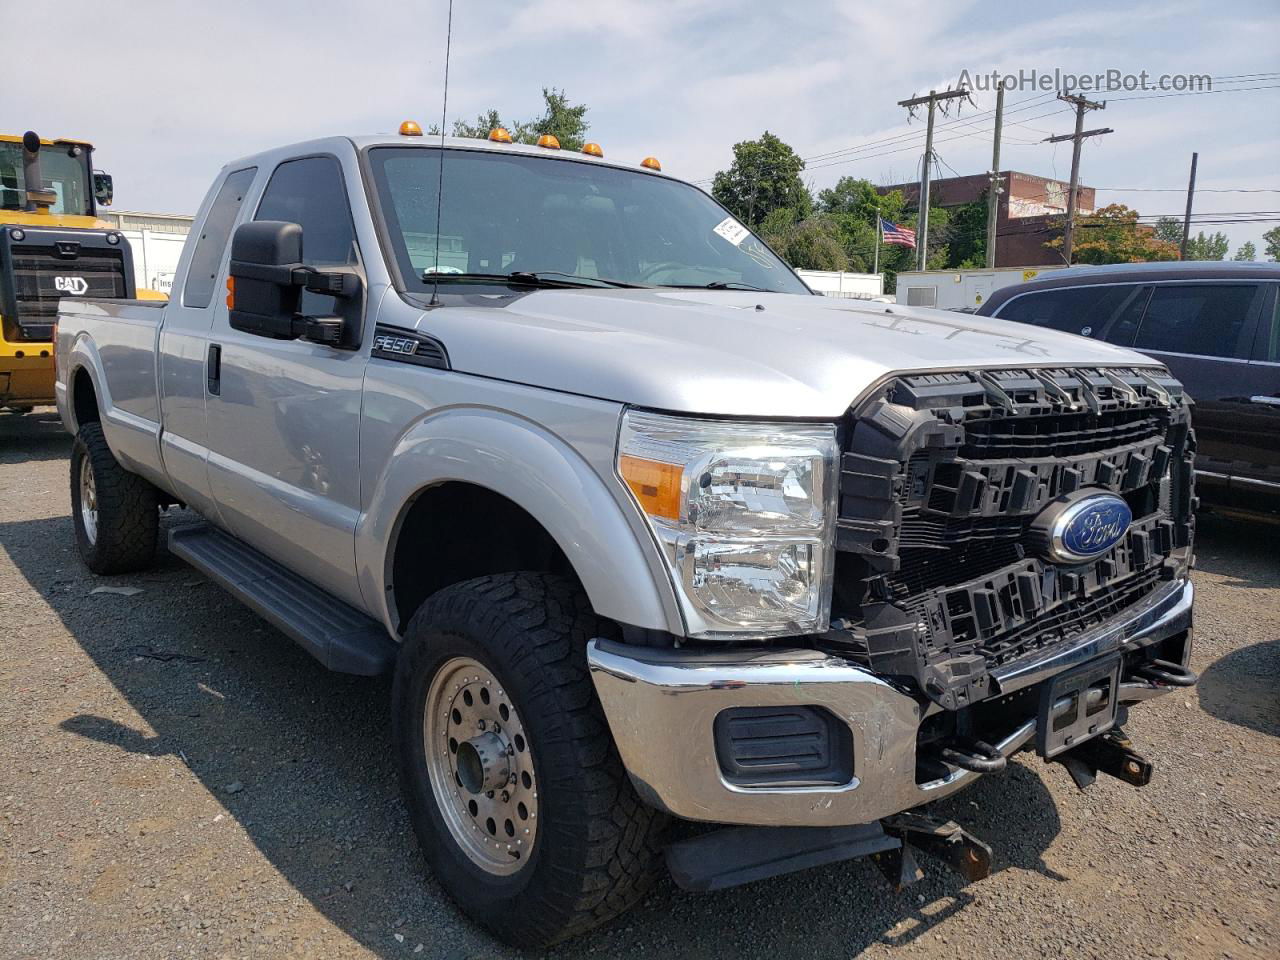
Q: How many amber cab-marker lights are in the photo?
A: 5